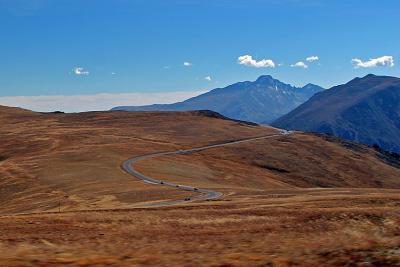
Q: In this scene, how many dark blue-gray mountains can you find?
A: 2